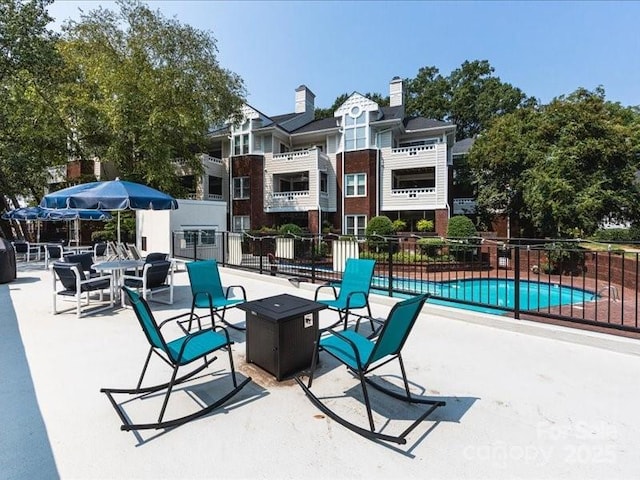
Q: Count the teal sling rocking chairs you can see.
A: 4